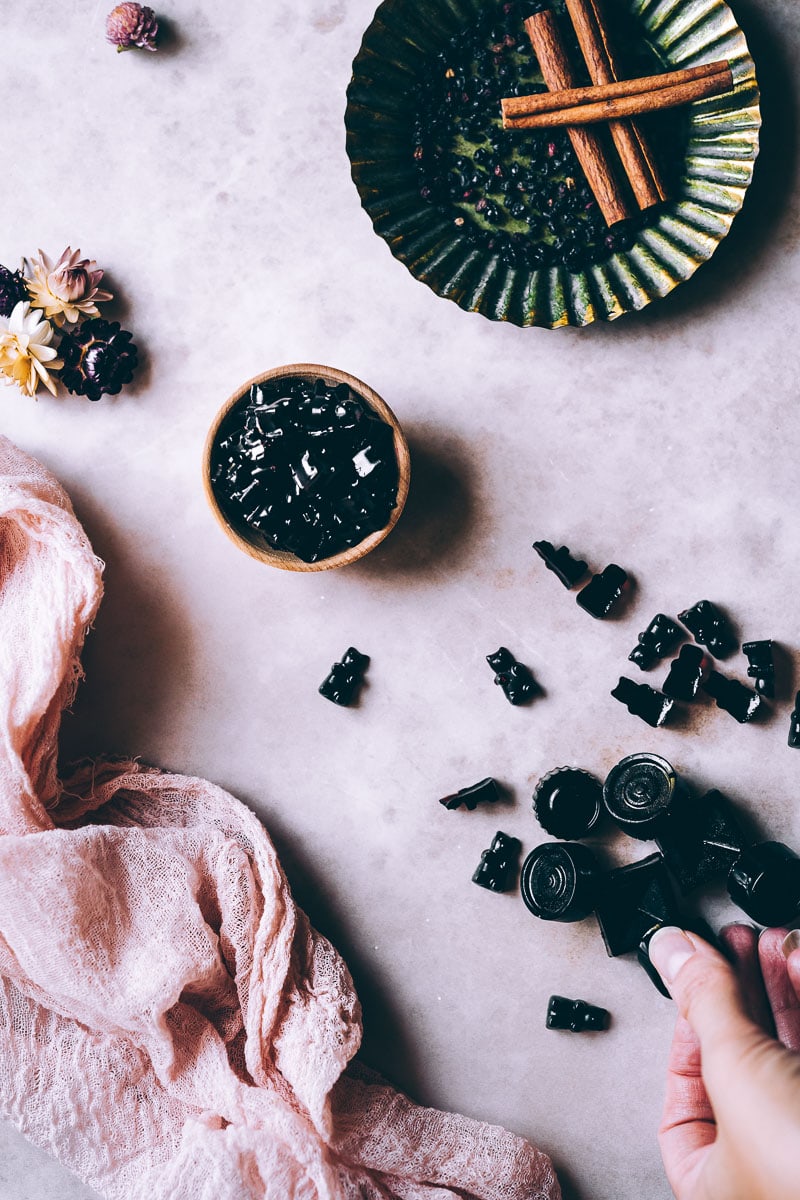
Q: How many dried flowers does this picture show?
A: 5